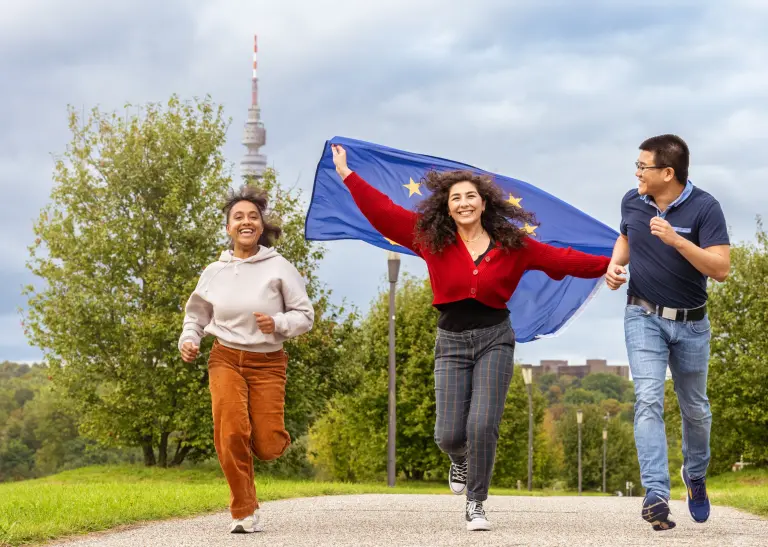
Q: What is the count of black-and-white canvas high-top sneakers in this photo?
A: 2